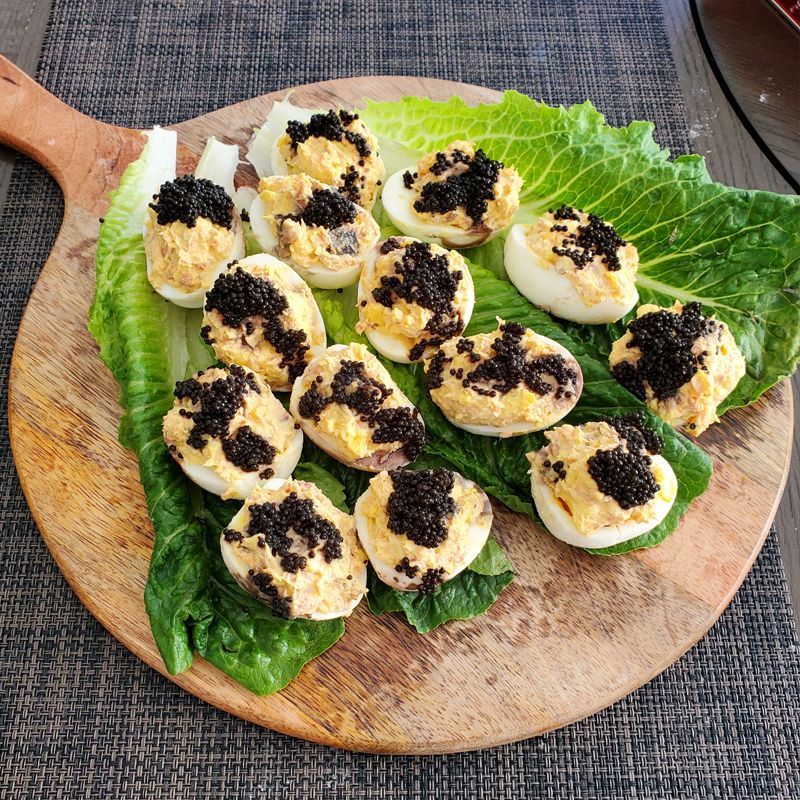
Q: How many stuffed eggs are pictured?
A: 14